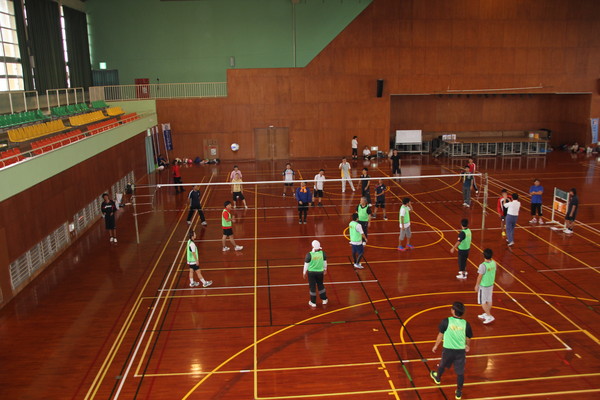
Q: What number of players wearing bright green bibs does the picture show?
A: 9